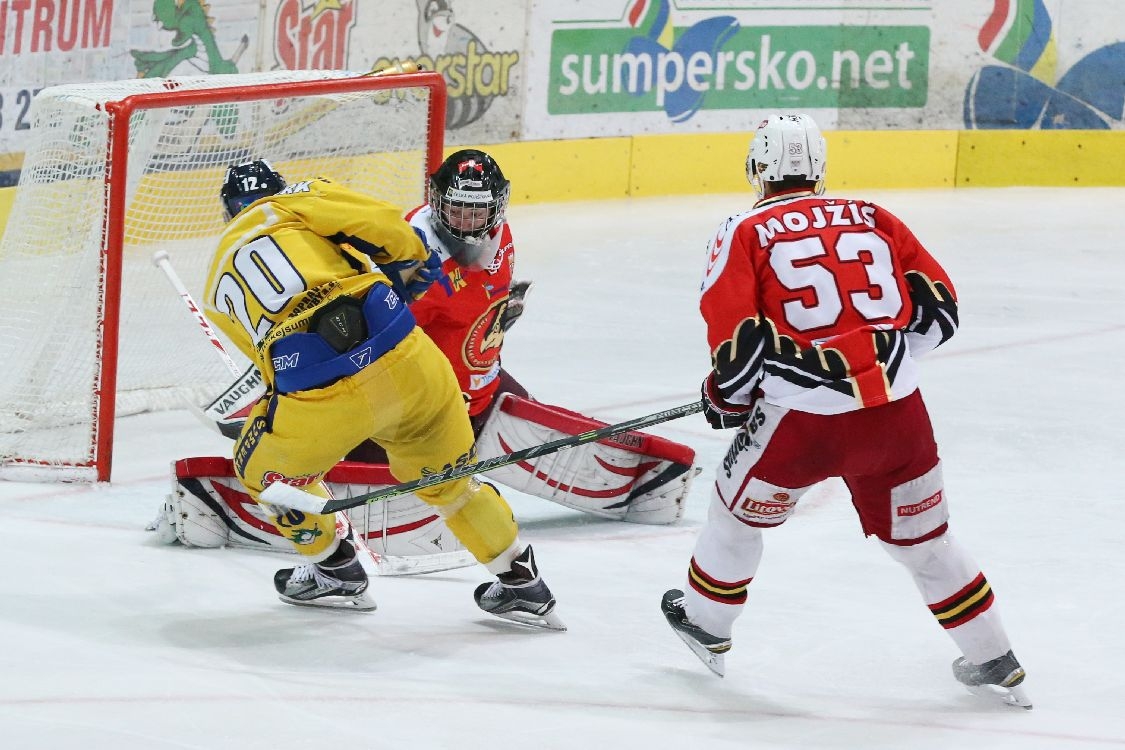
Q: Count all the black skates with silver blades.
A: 4